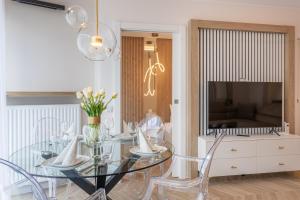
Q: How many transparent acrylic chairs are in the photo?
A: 4